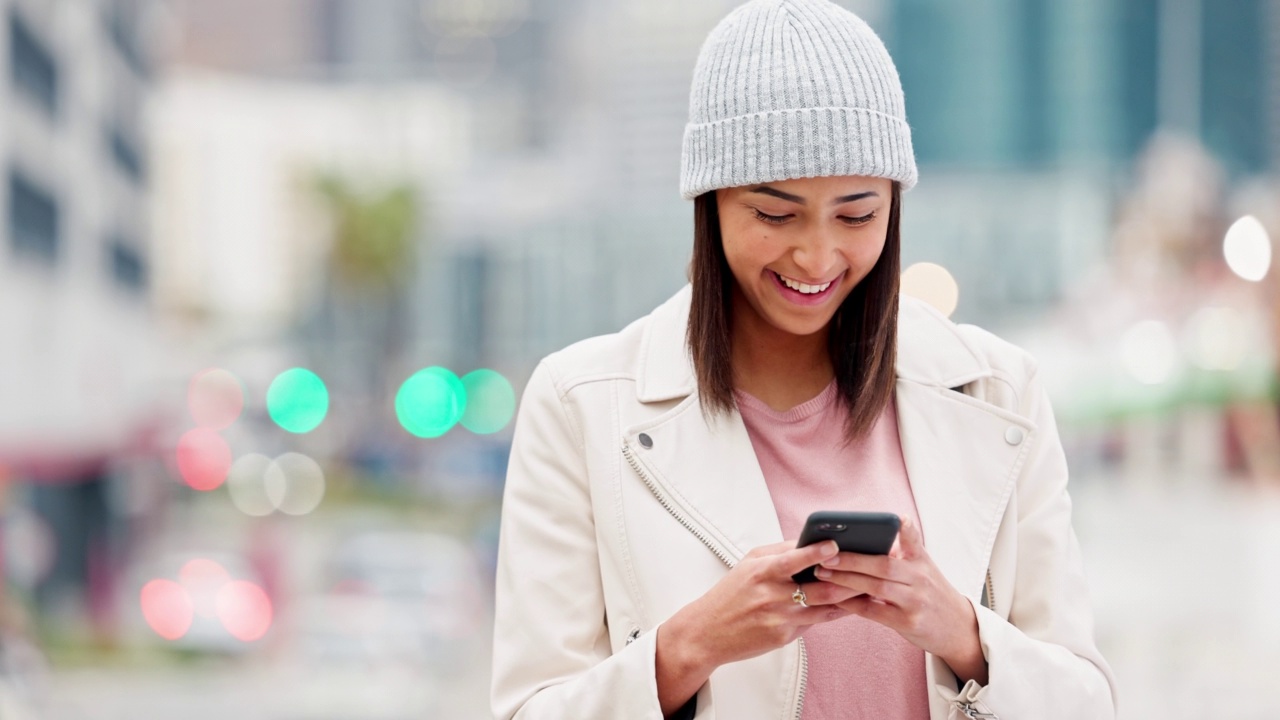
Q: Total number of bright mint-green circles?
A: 3